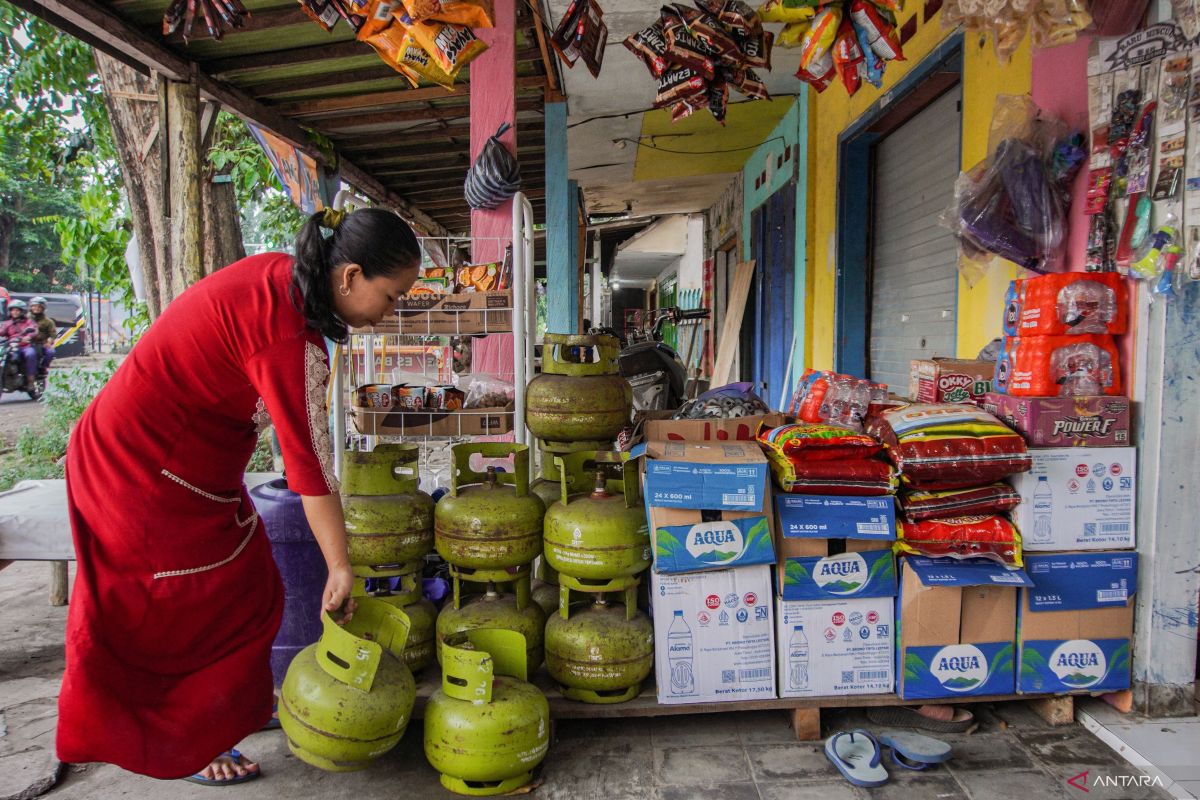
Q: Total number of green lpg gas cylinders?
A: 11